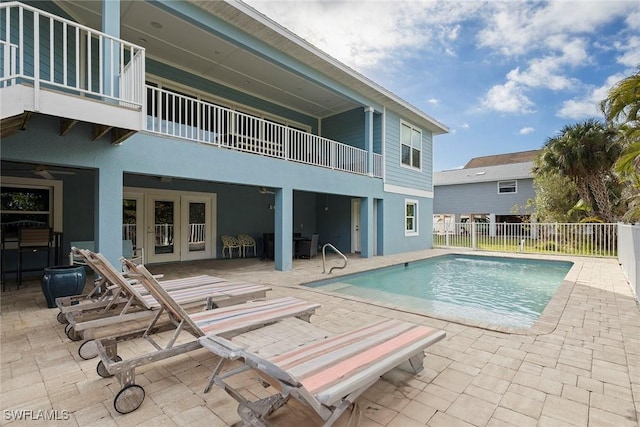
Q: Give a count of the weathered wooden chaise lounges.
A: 4